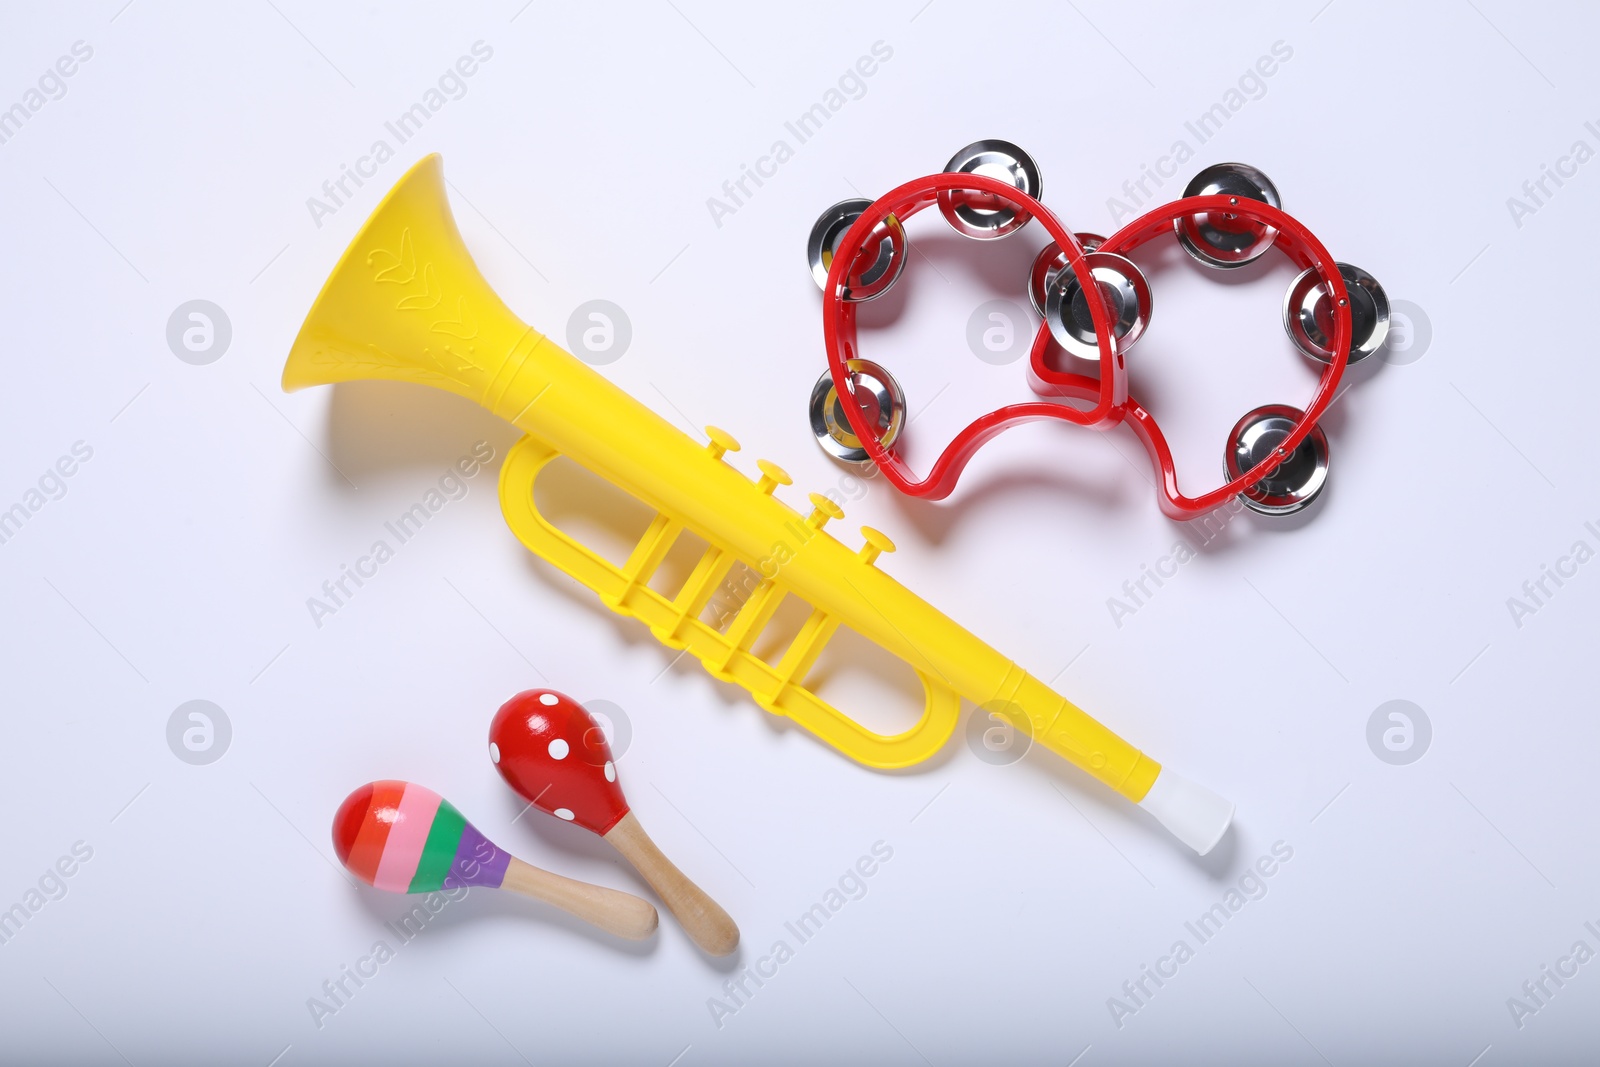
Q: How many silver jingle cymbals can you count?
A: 8